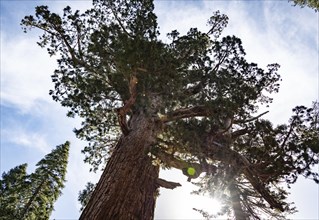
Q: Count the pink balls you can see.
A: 0